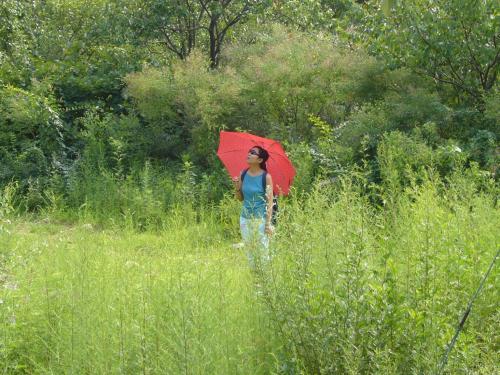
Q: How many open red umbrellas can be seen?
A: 1